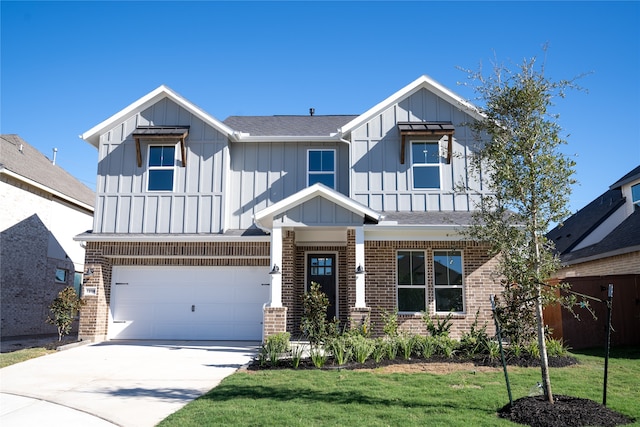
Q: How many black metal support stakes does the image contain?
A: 2